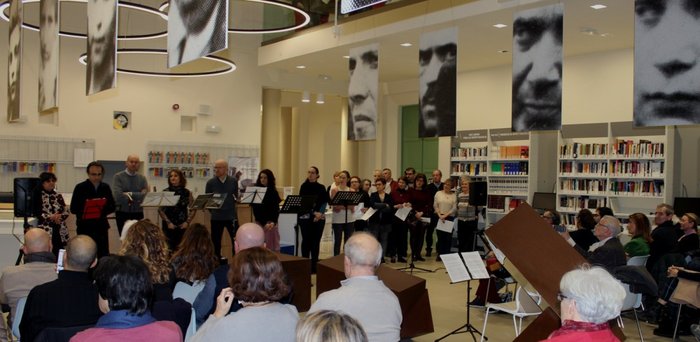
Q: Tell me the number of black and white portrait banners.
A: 8